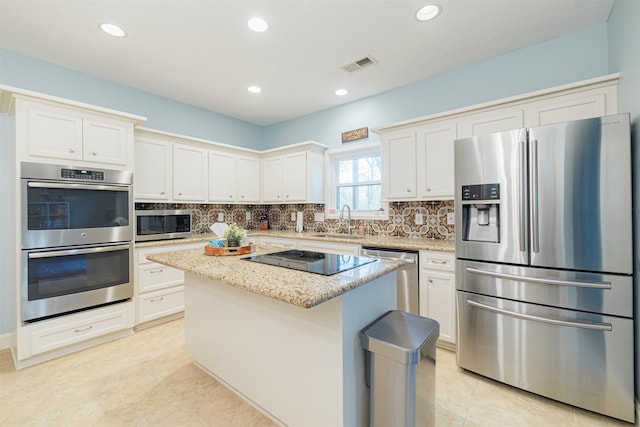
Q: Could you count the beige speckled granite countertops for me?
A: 2